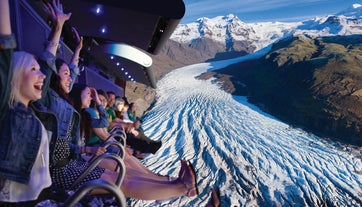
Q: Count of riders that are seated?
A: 8